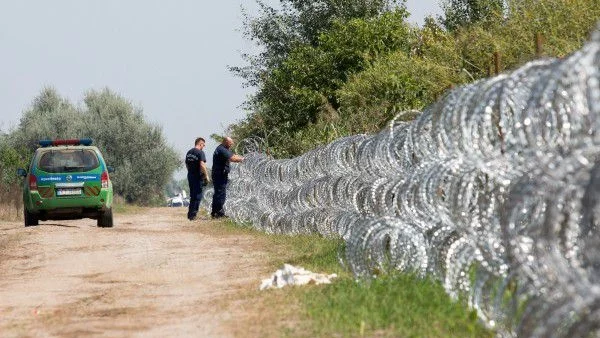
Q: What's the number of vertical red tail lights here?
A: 2